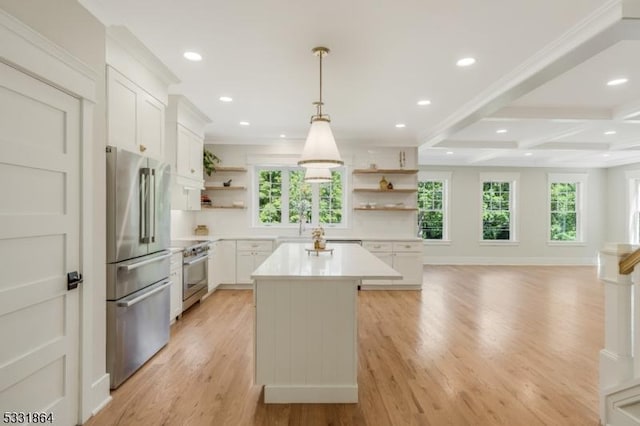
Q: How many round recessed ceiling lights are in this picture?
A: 13